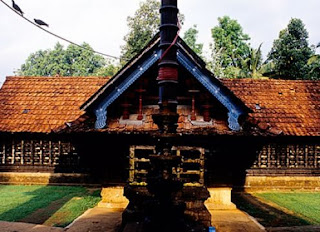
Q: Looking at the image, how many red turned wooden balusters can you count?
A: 4